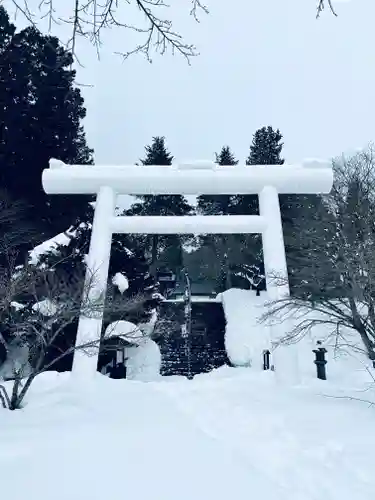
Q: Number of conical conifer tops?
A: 3